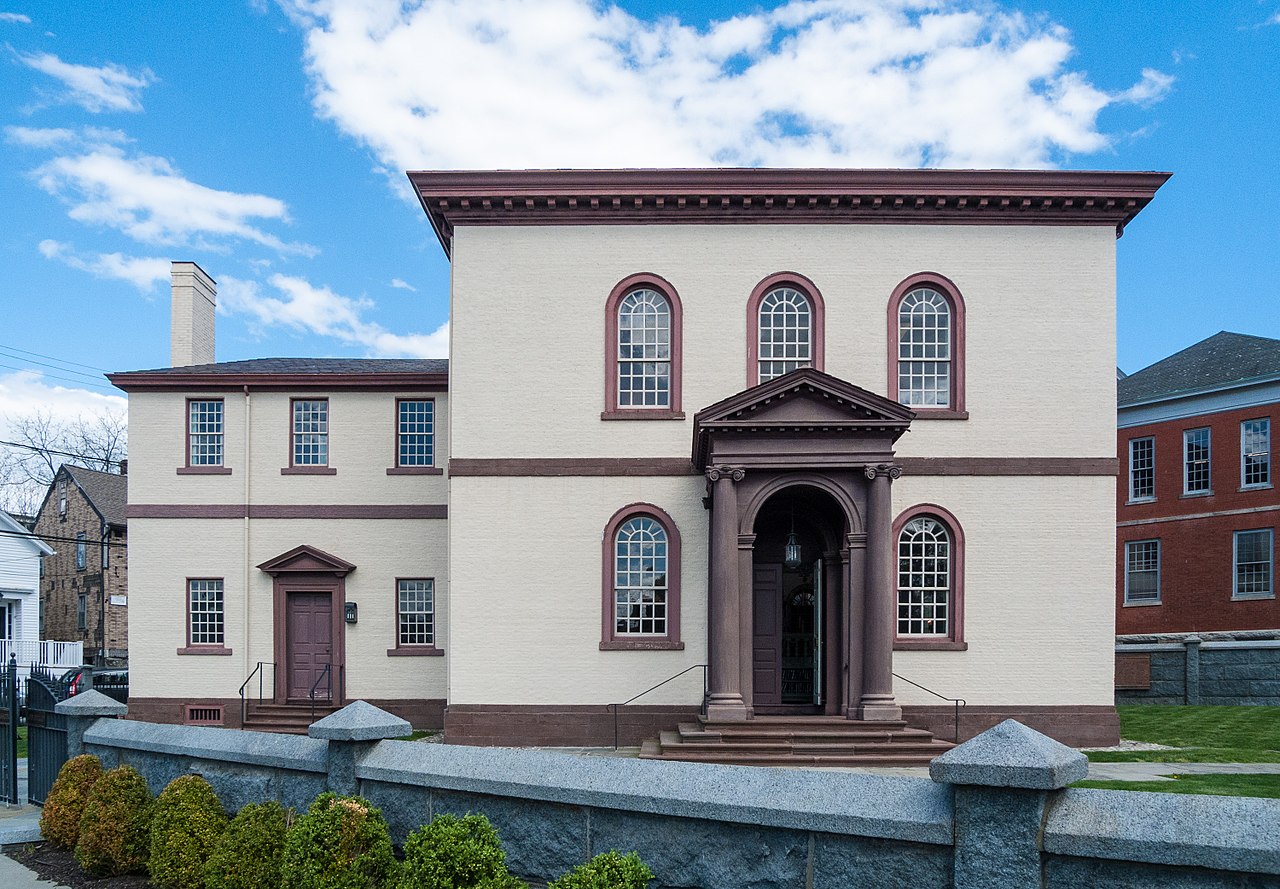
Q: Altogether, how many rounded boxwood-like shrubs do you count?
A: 7